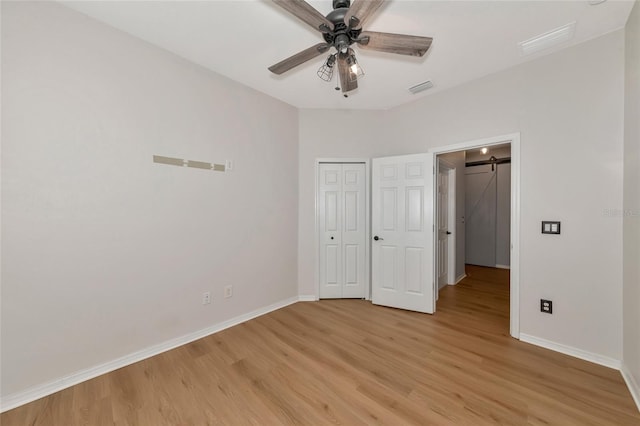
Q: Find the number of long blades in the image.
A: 5